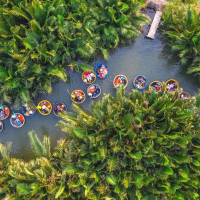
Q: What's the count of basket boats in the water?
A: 15